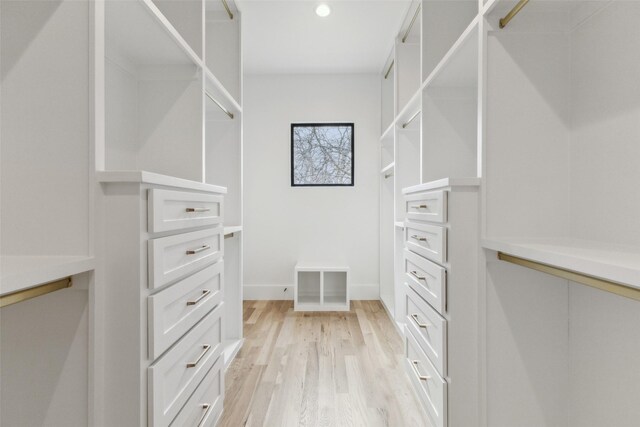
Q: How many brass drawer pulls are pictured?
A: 10